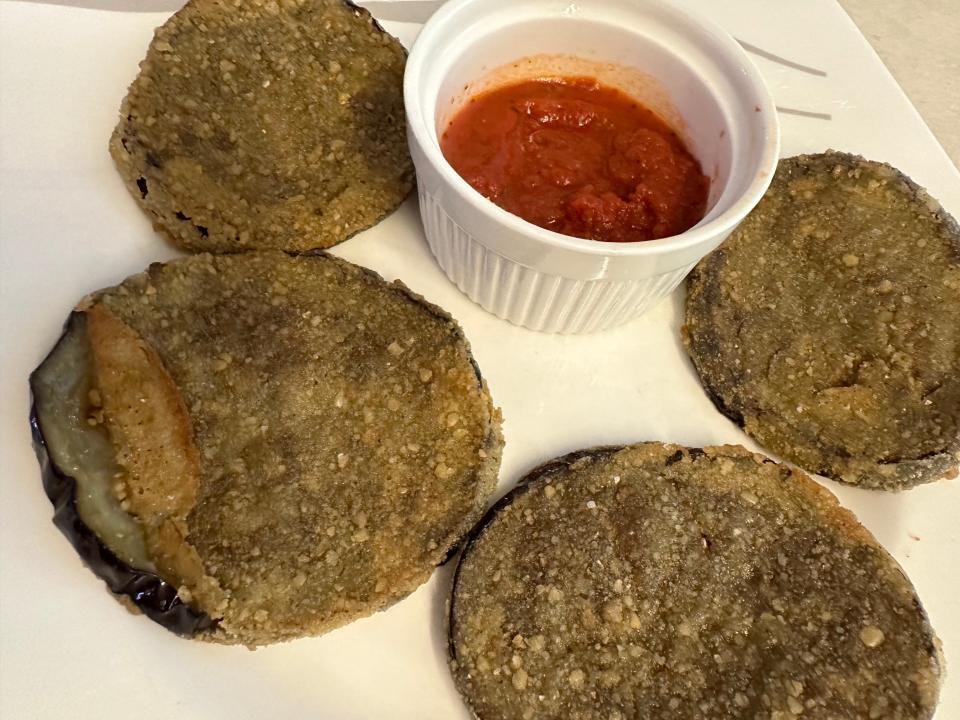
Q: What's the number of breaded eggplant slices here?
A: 4